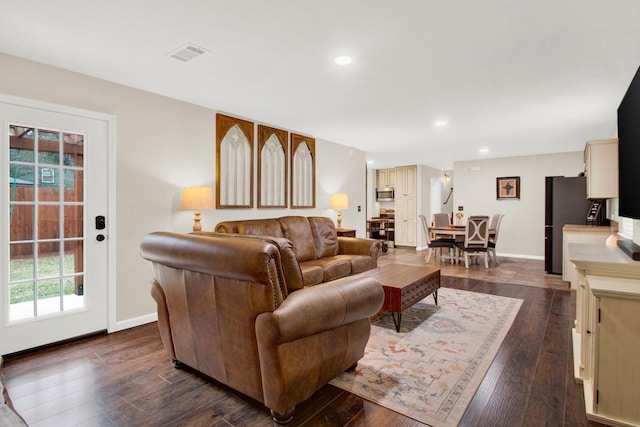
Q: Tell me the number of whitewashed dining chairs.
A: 4